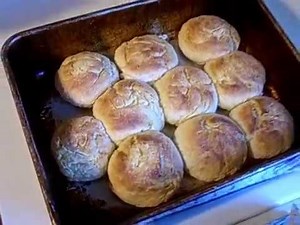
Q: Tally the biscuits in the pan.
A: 10